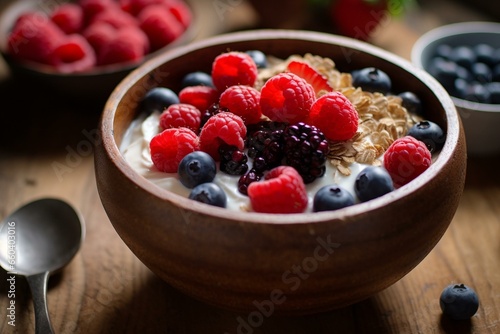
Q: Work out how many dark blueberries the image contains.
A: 11